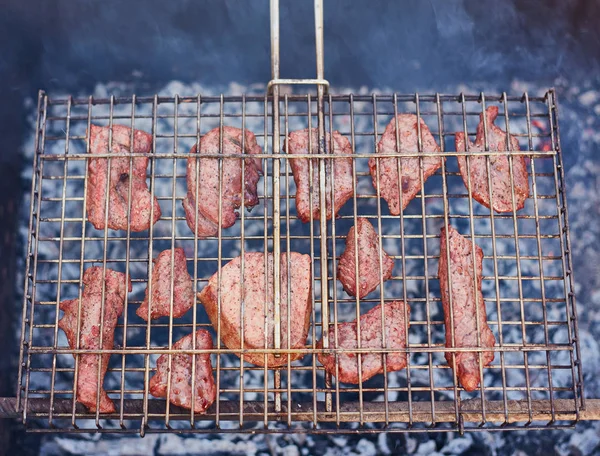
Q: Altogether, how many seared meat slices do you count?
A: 12